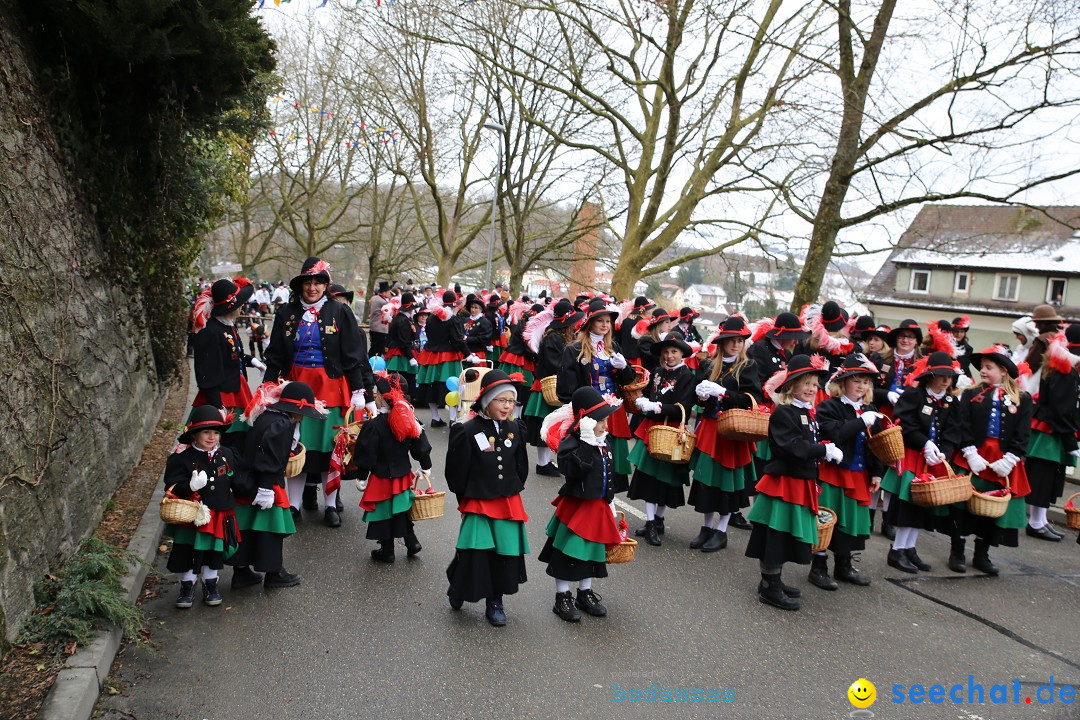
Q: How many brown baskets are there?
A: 14